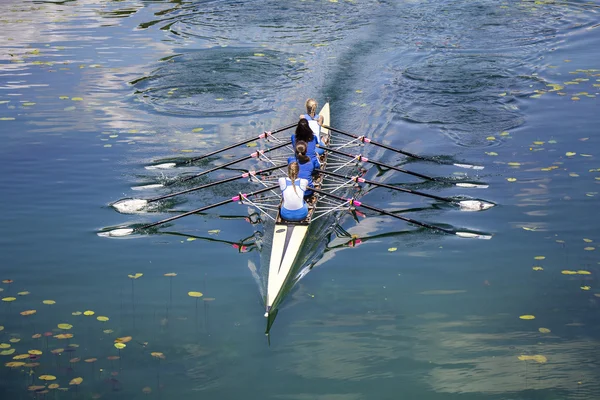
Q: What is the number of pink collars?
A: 8